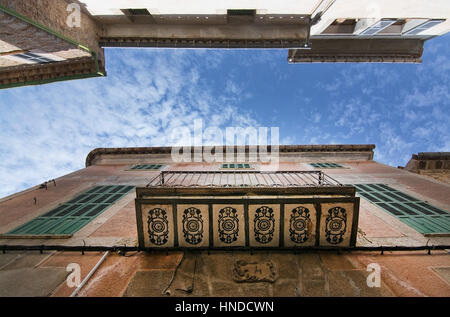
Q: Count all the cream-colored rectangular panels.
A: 6